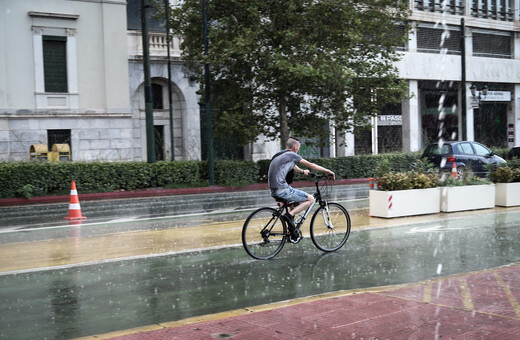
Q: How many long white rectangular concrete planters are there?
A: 3